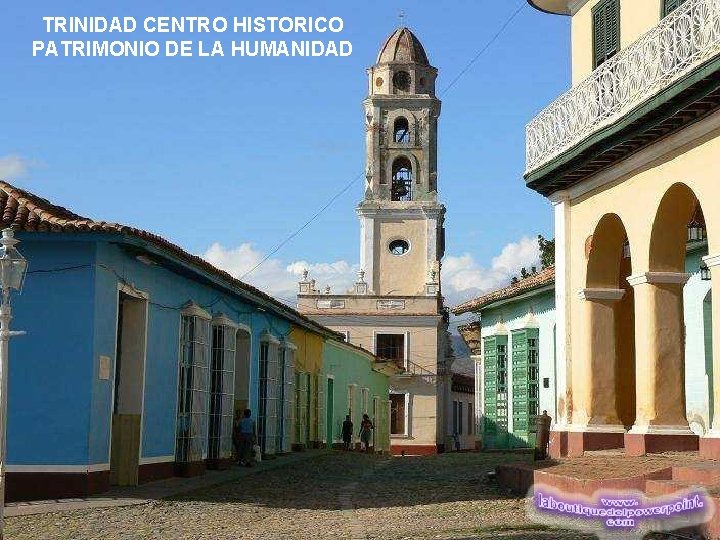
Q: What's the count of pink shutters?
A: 0